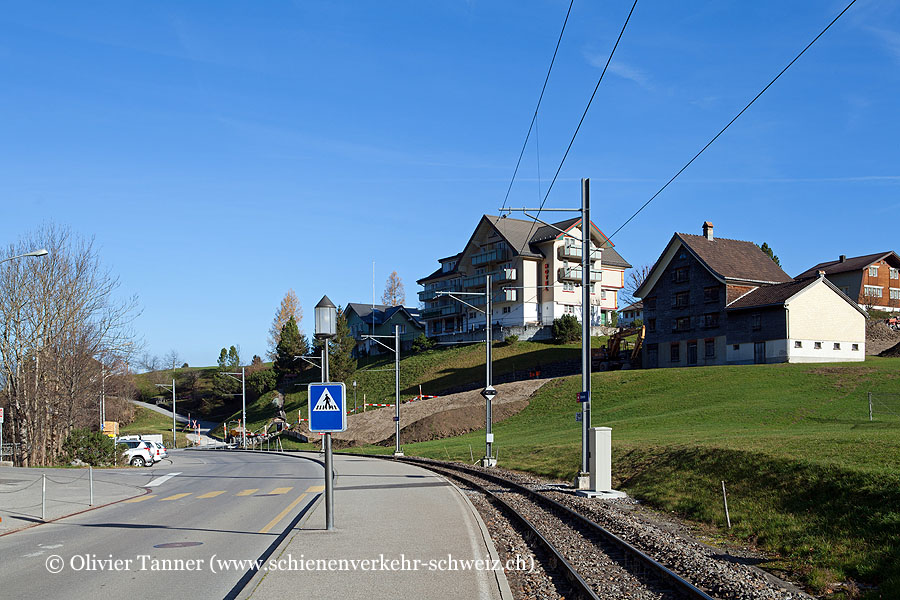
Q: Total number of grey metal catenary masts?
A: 6